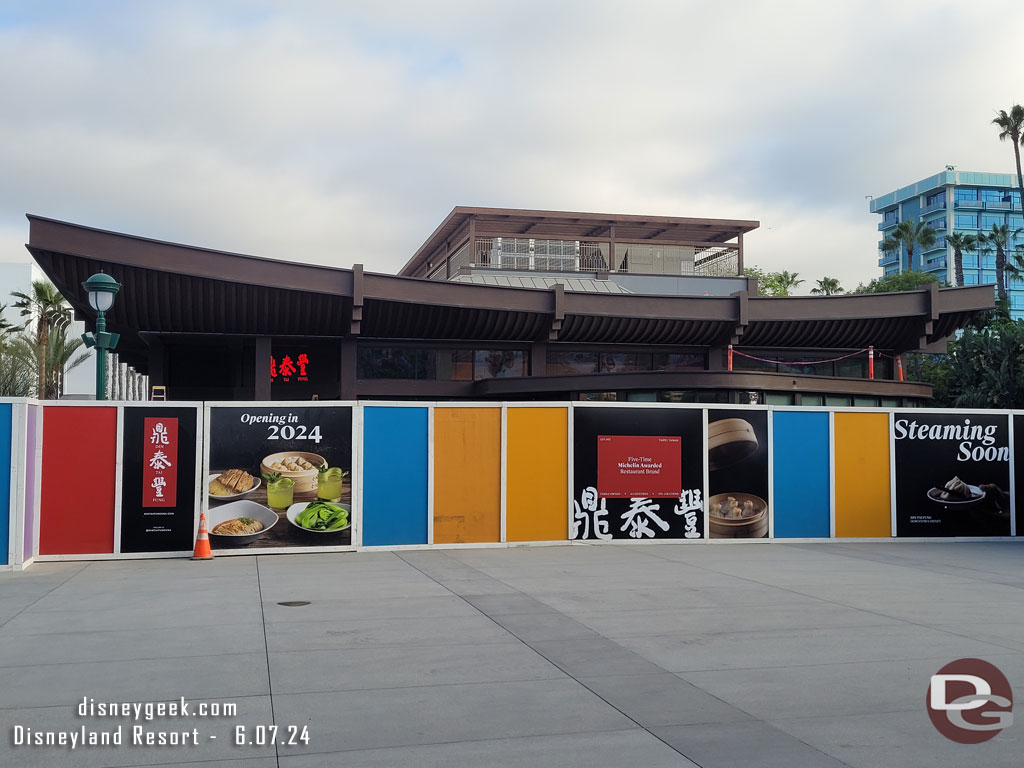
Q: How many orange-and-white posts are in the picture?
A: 3